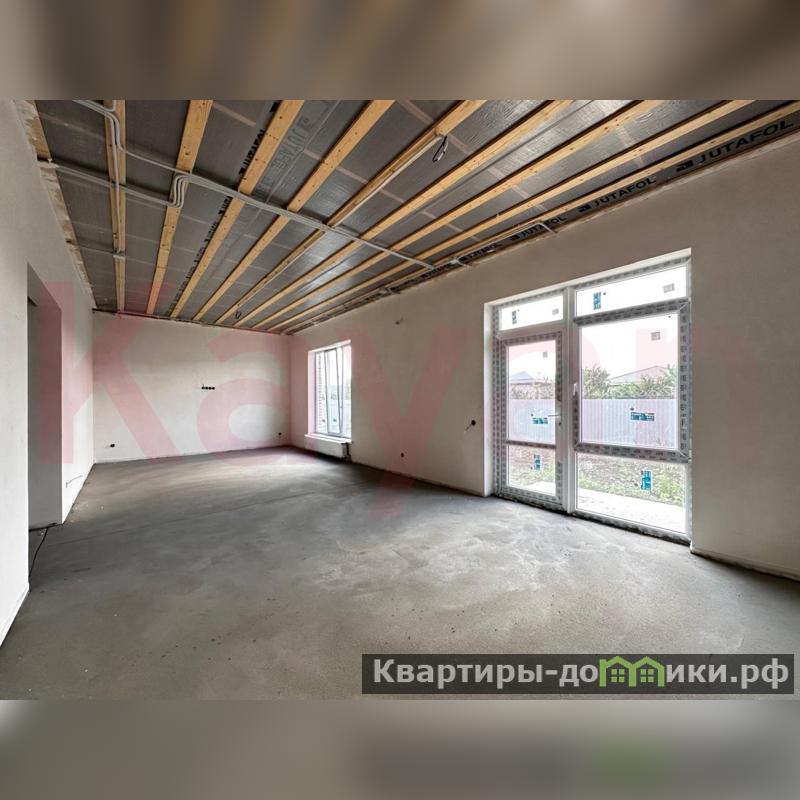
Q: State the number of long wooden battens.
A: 9